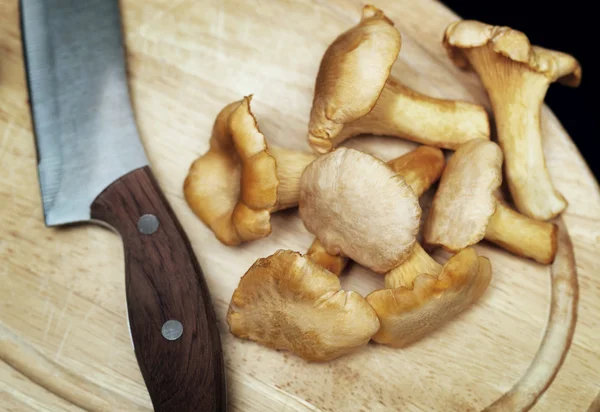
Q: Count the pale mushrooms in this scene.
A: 2